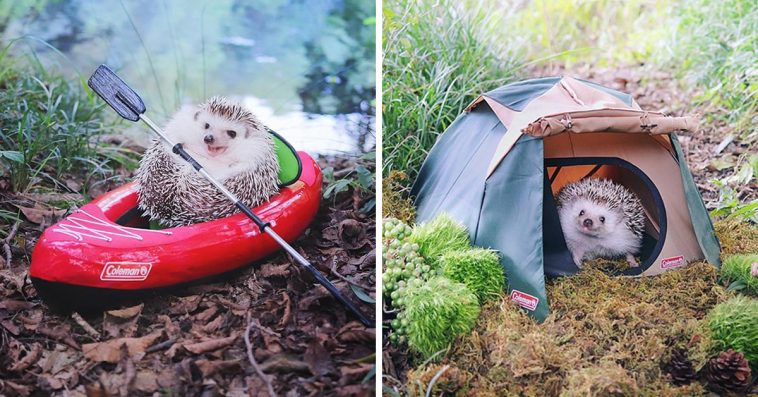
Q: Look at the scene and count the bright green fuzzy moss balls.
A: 5